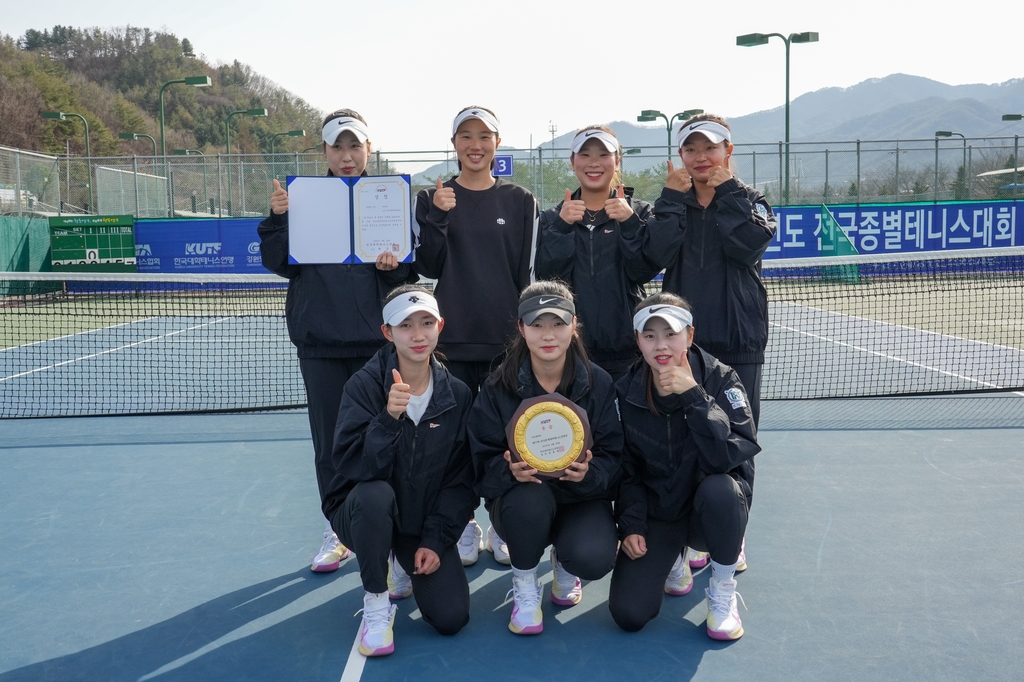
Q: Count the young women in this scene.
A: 7